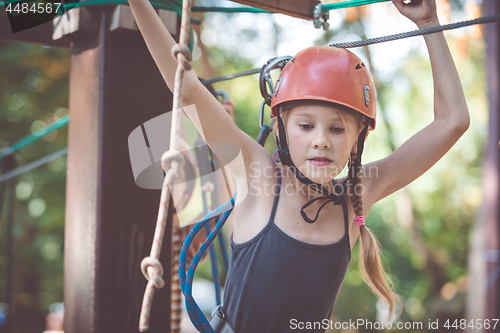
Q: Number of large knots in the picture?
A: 3